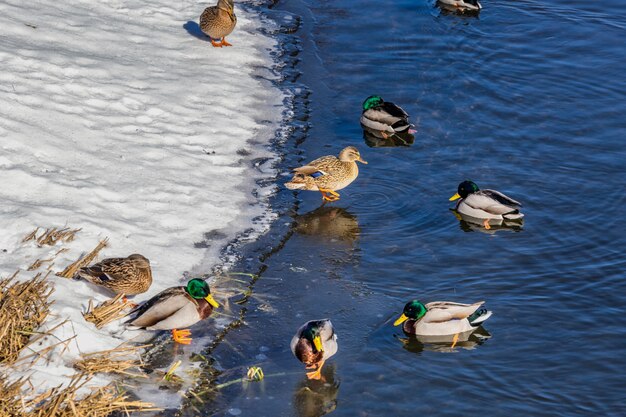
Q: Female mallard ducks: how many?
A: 3